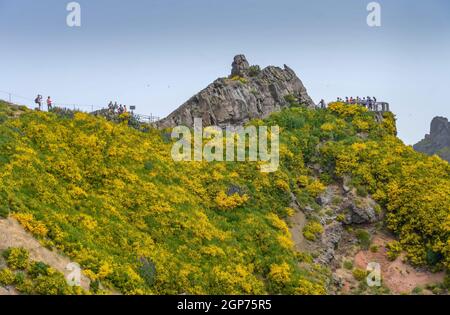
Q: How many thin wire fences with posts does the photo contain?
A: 1